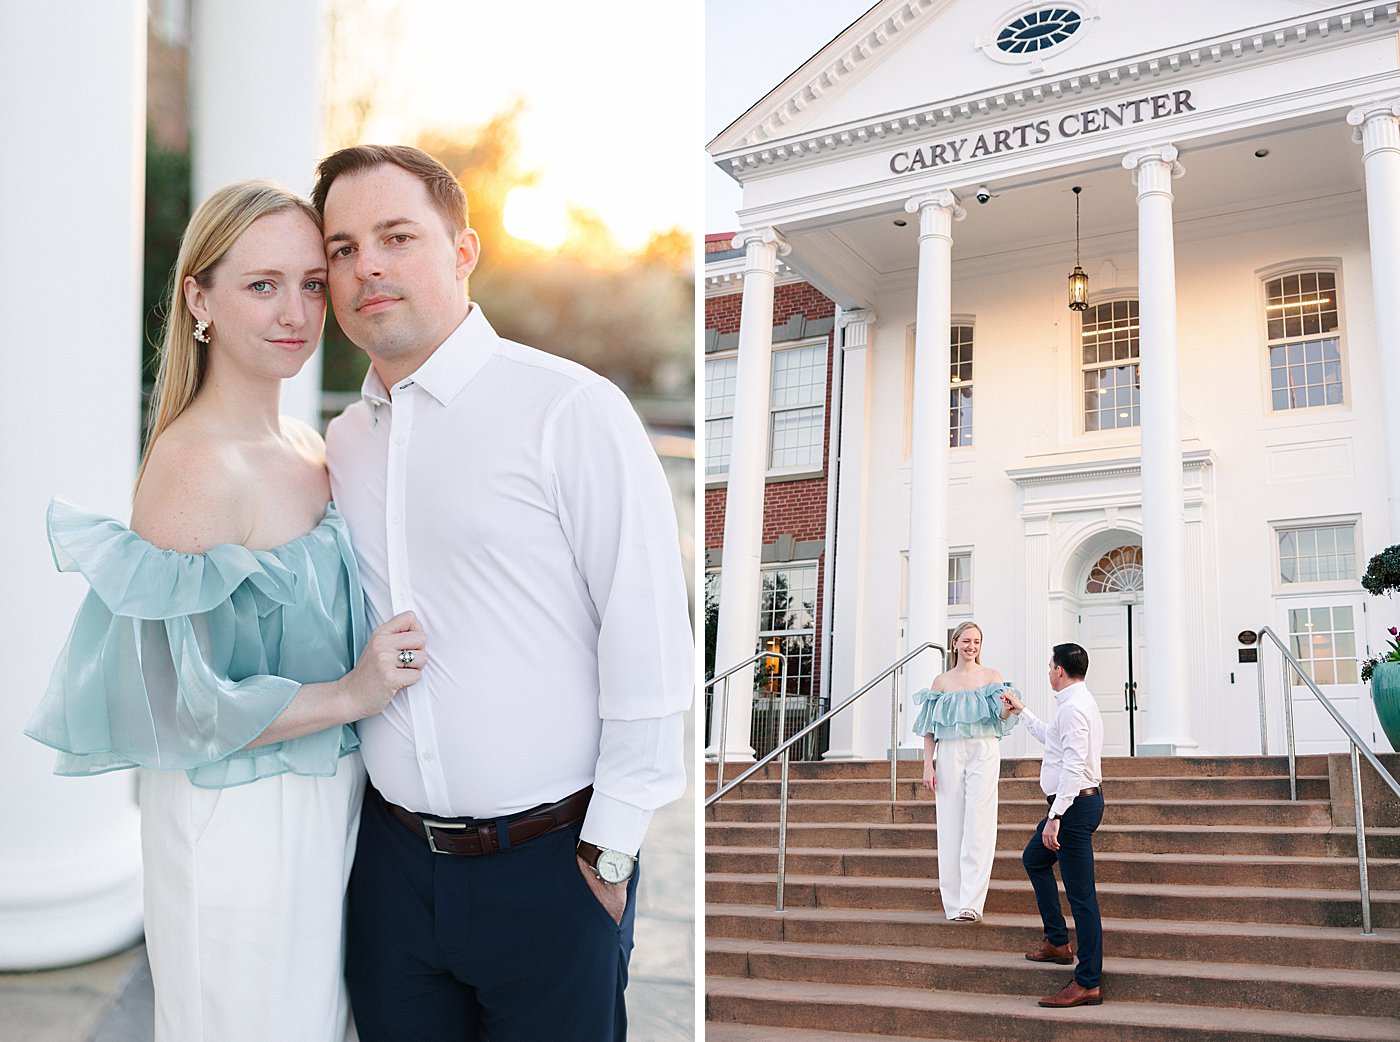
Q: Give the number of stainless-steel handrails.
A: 3